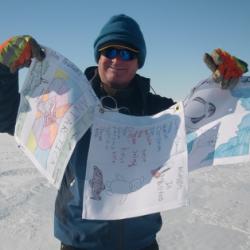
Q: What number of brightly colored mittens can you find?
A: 2